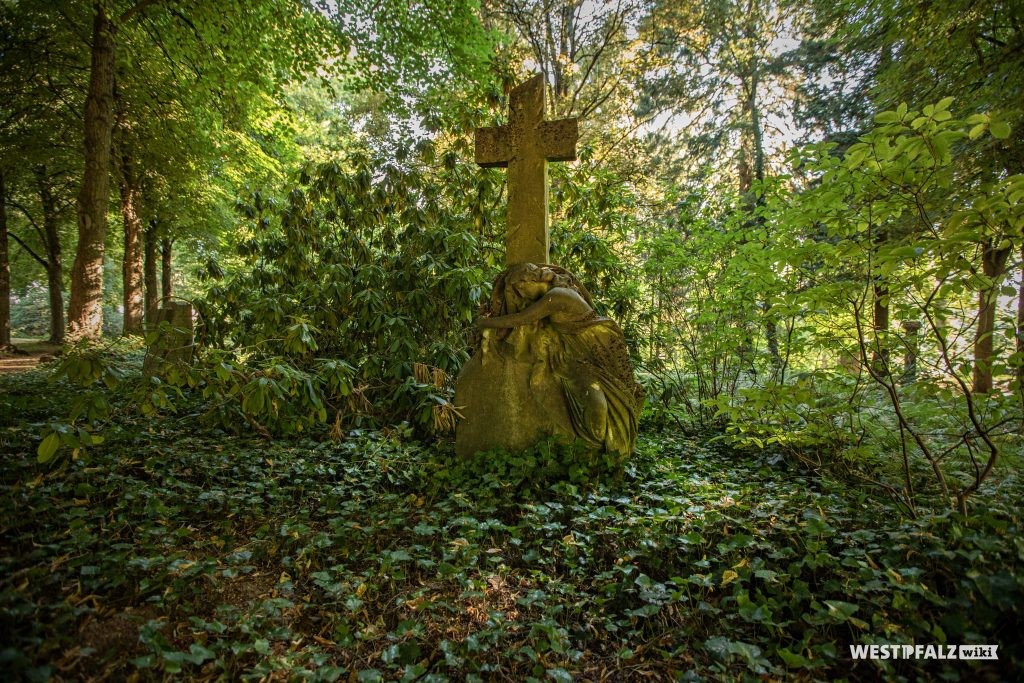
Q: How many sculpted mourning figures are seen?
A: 1